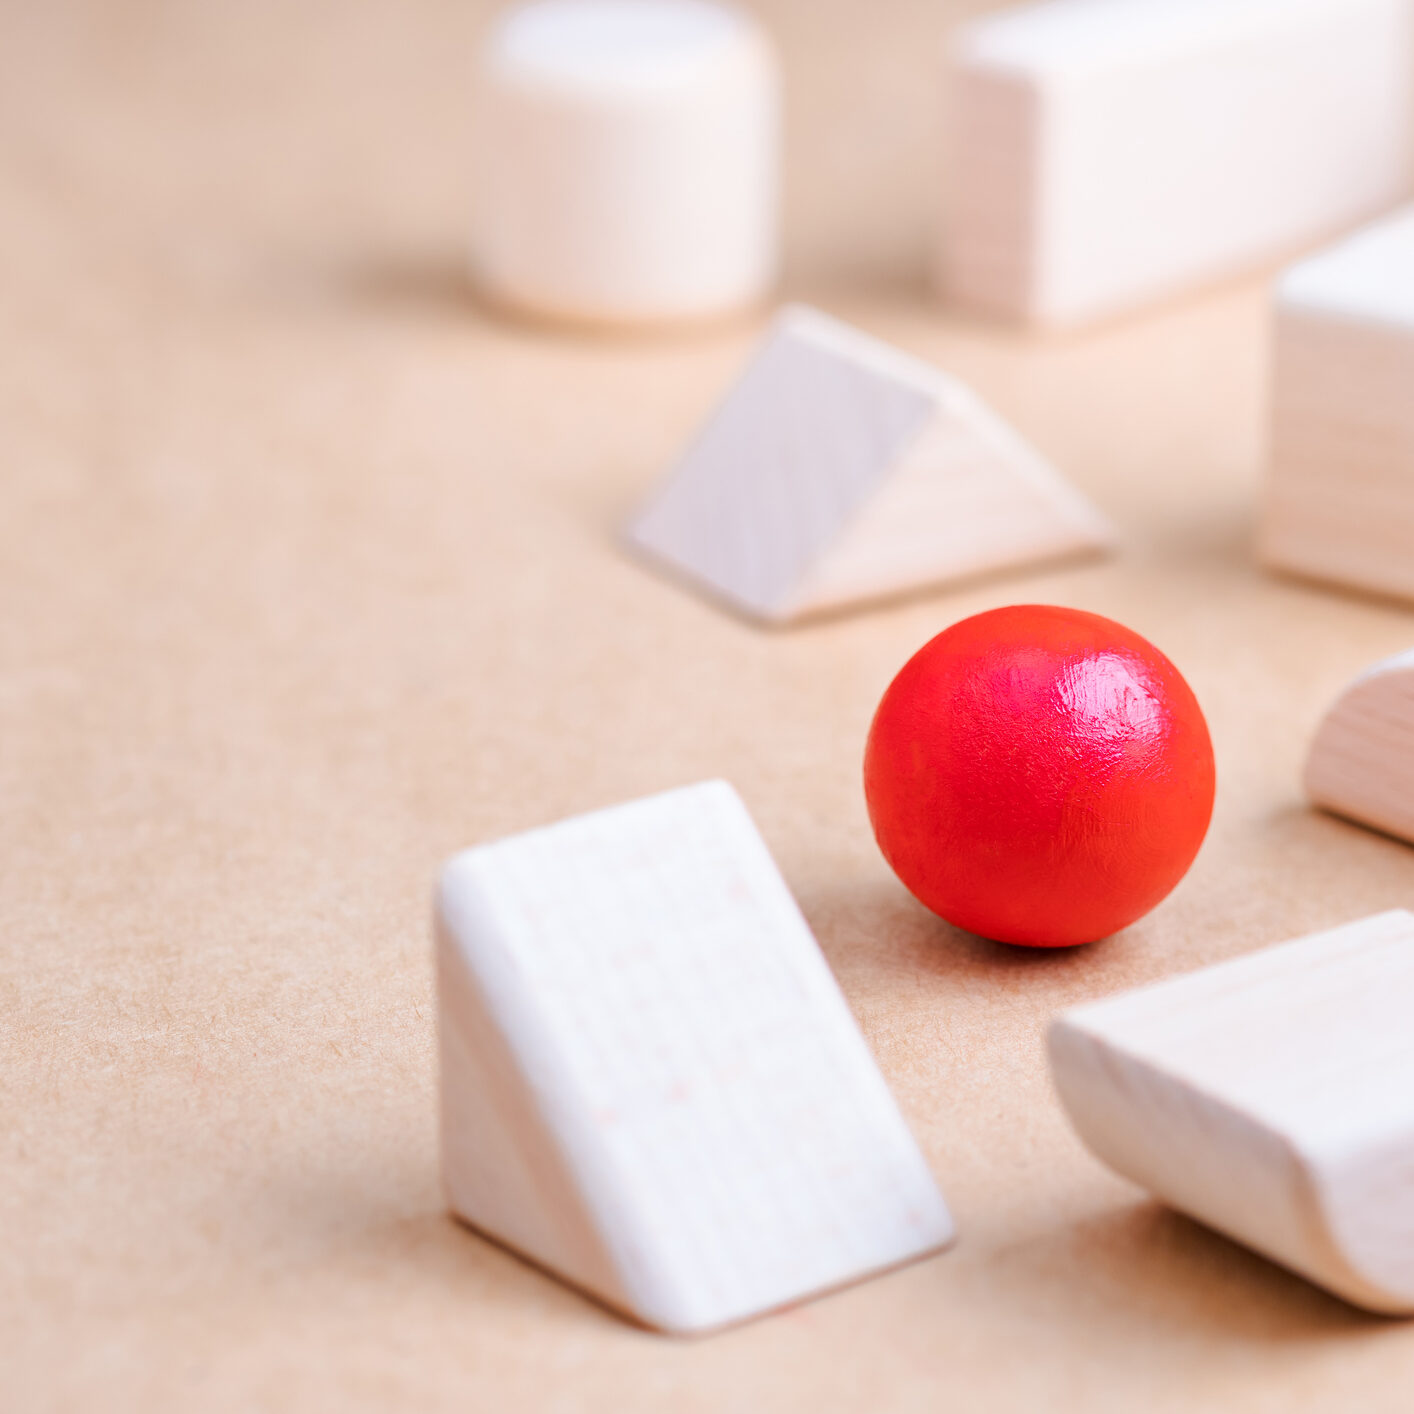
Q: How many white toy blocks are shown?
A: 7